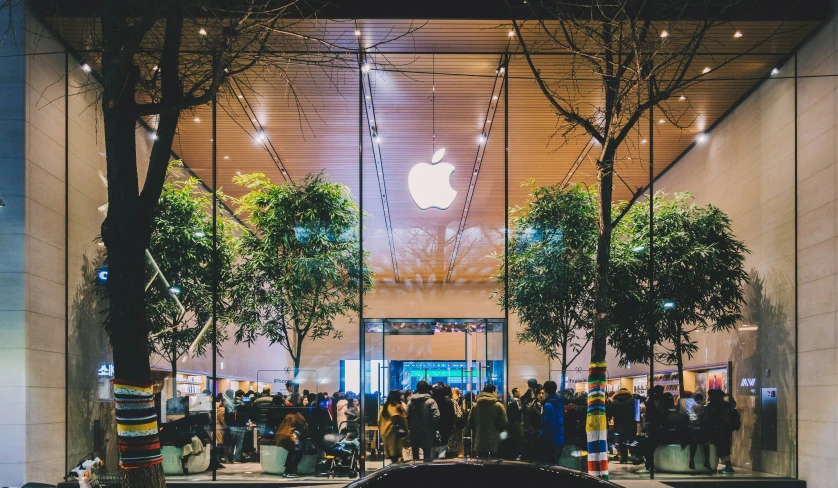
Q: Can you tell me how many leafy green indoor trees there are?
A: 4